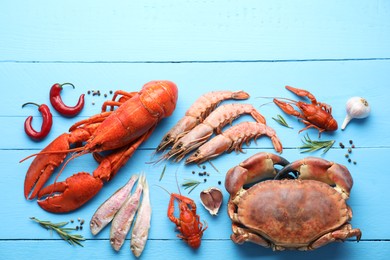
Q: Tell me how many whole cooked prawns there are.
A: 3